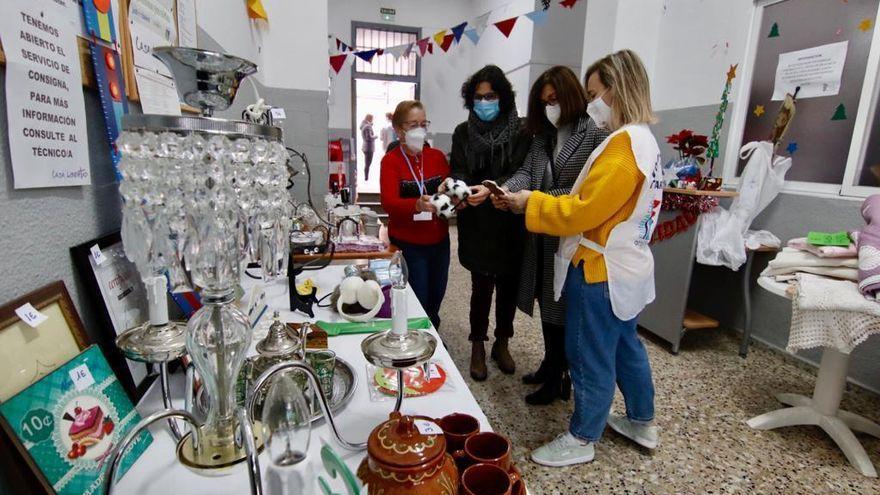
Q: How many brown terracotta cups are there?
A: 3